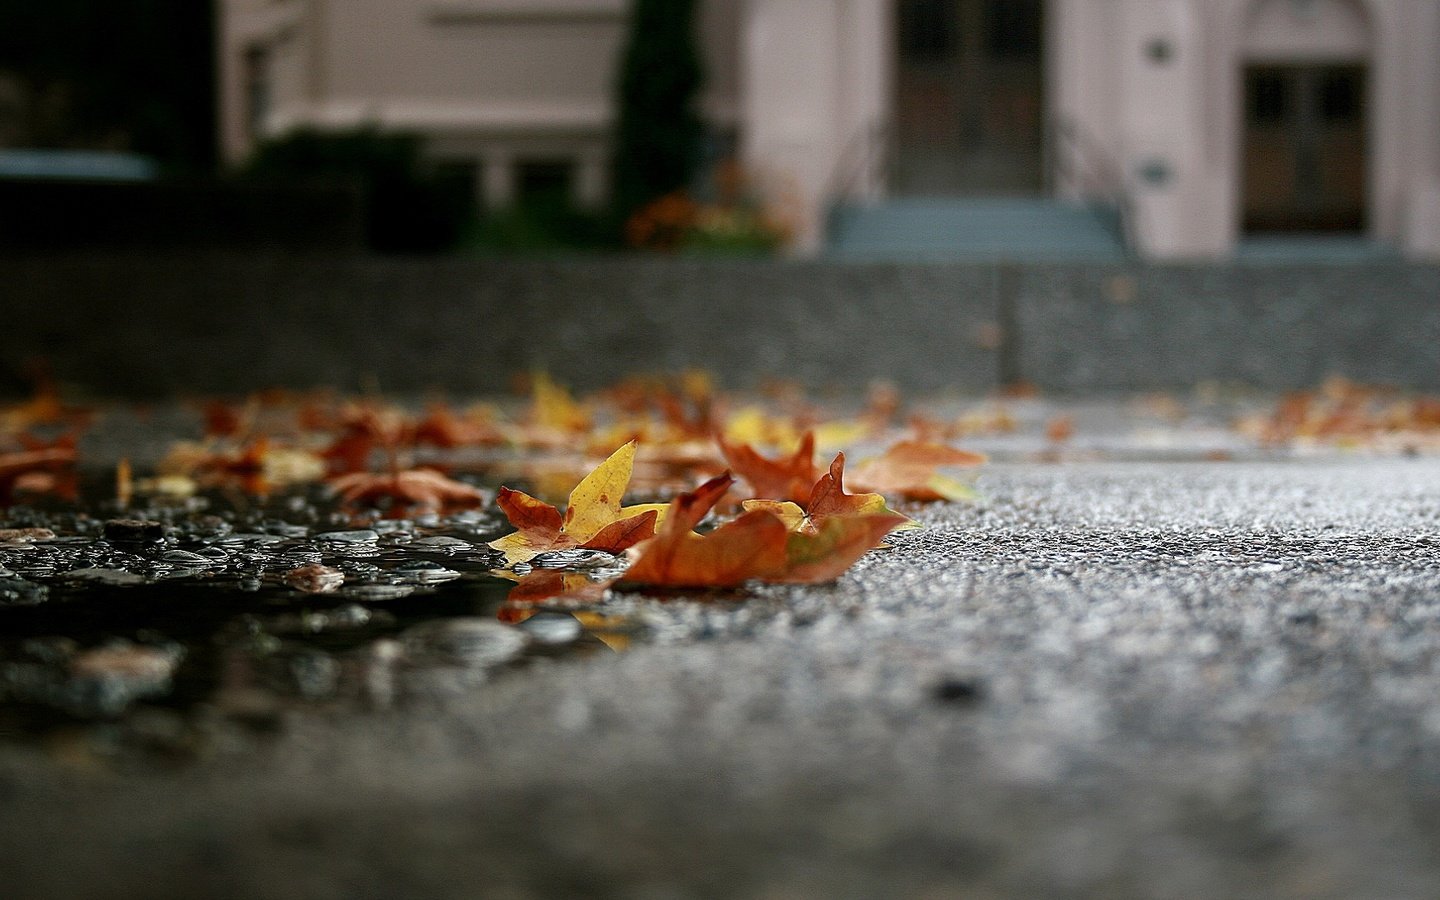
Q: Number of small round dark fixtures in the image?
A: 2